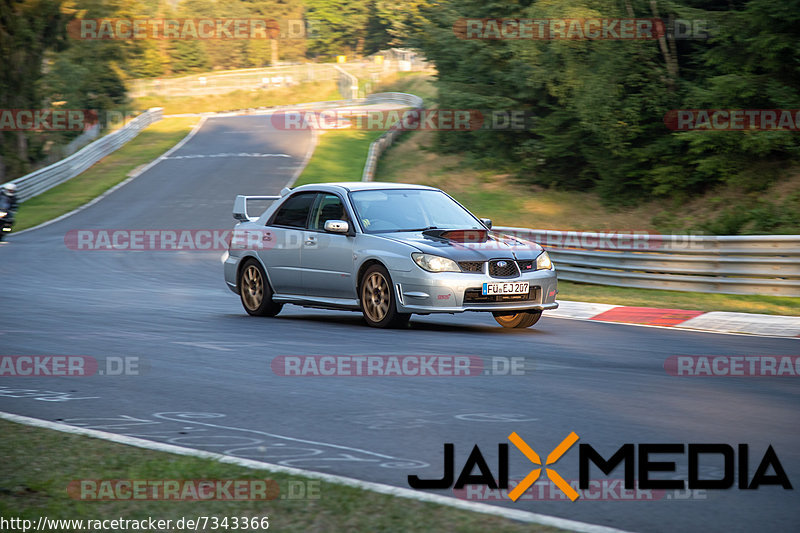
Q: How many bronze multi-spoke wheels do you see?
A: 2